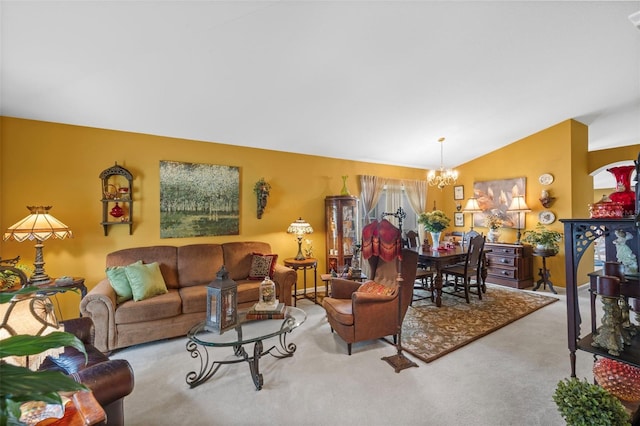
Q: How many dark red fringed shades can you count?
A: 1